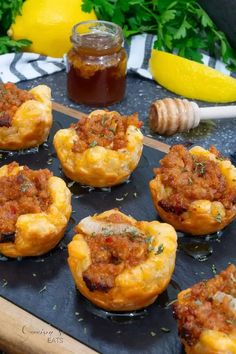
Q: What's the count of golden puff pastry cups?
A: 6